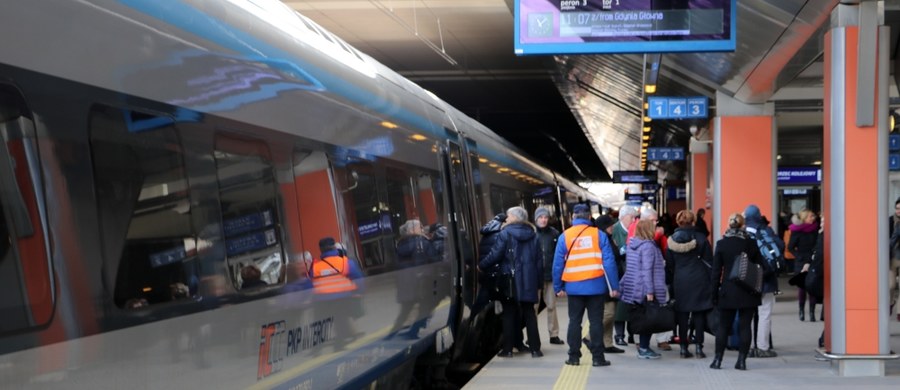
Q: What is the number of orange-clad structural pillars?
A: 3